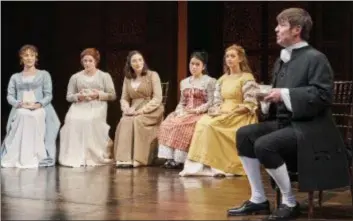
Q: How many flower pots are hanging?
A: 0